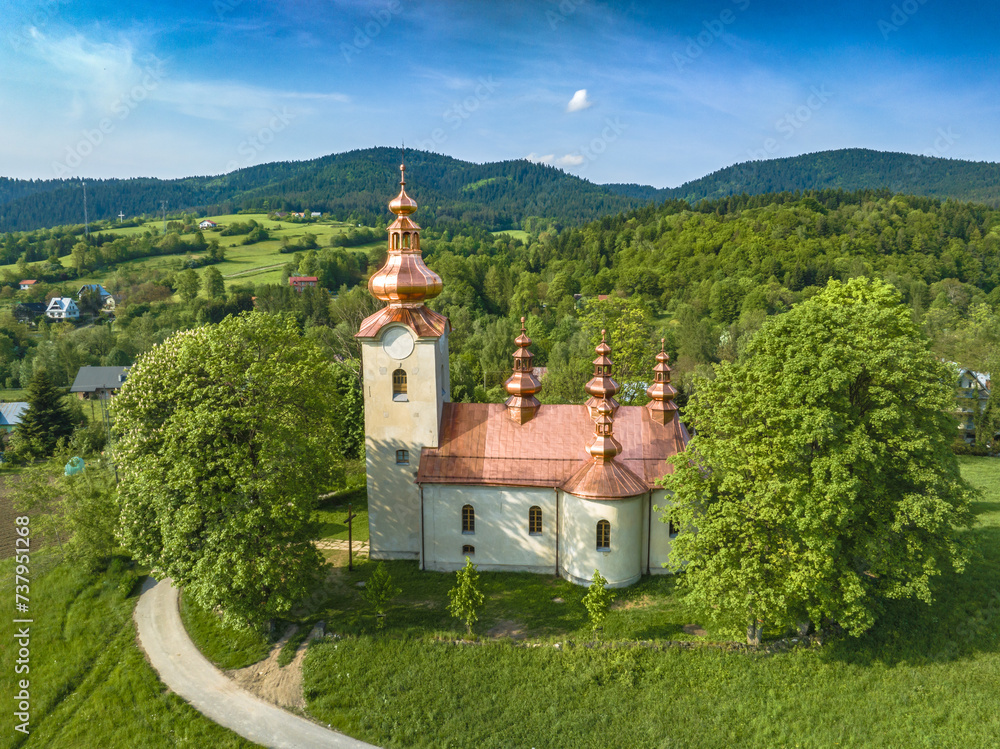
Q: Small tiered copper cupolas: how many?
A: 4